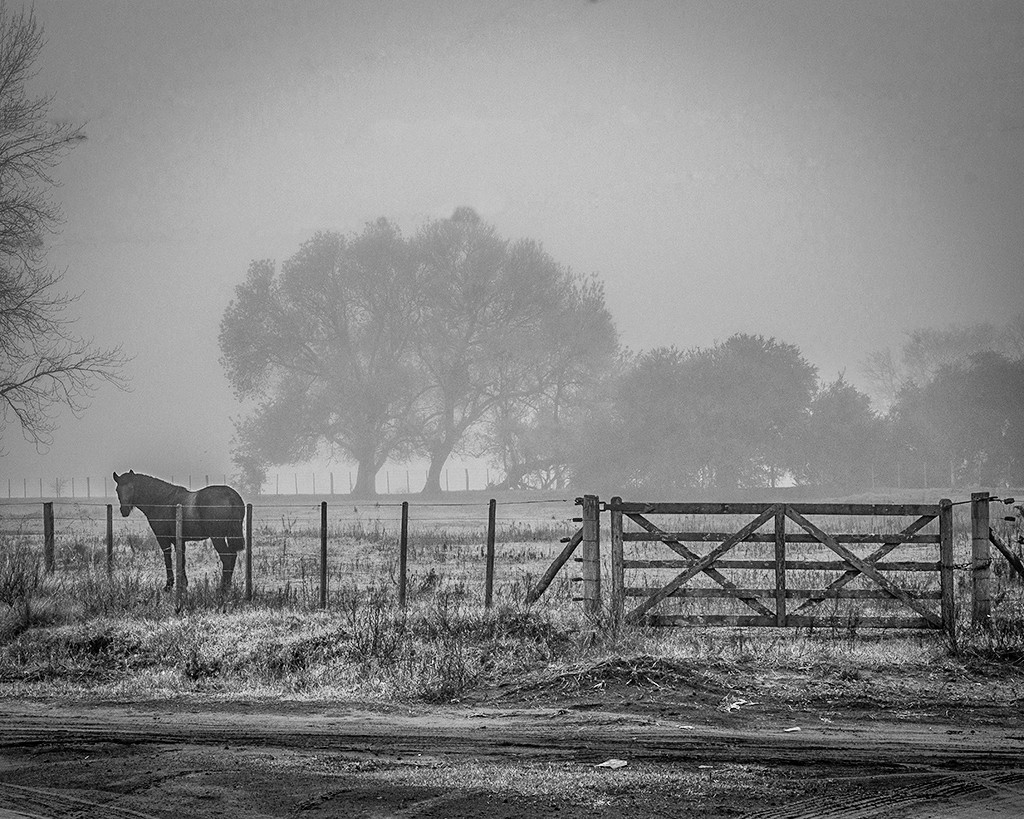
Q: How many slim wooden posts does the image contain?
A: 7